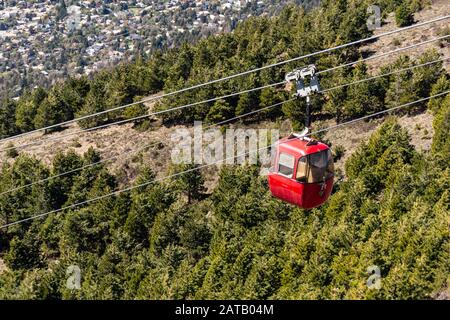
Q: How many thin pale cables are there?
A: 4